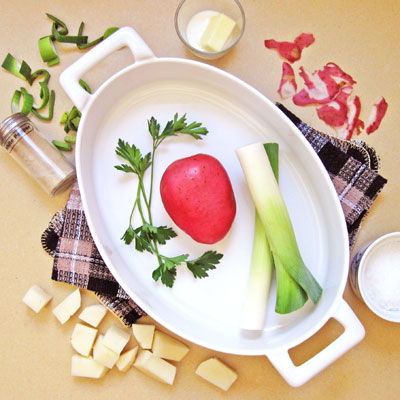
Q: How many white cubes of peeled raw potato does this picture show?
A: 12